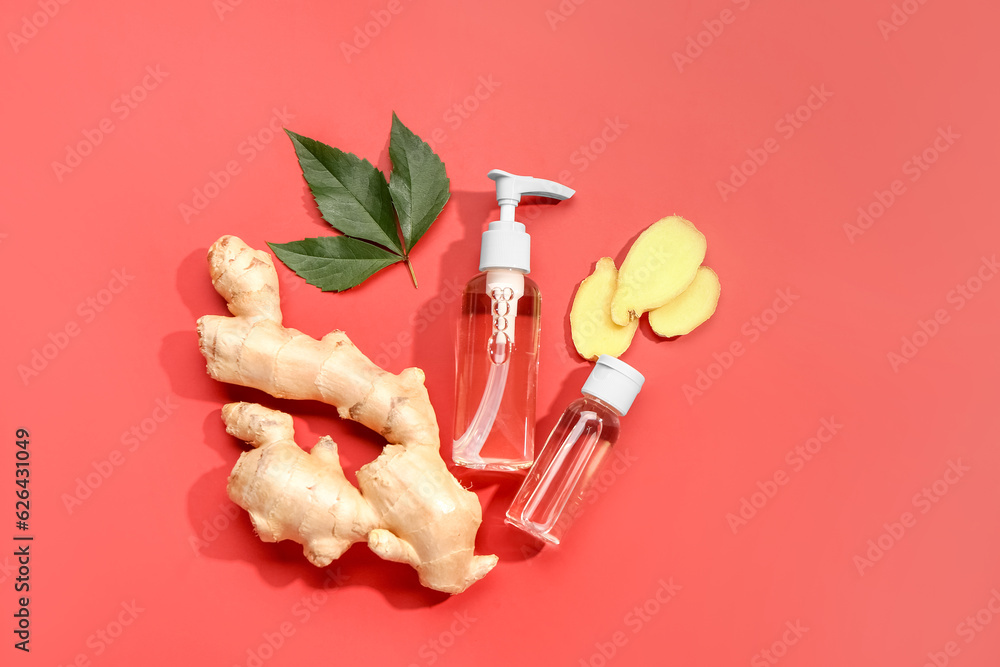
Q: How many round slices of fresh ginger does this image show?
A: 3